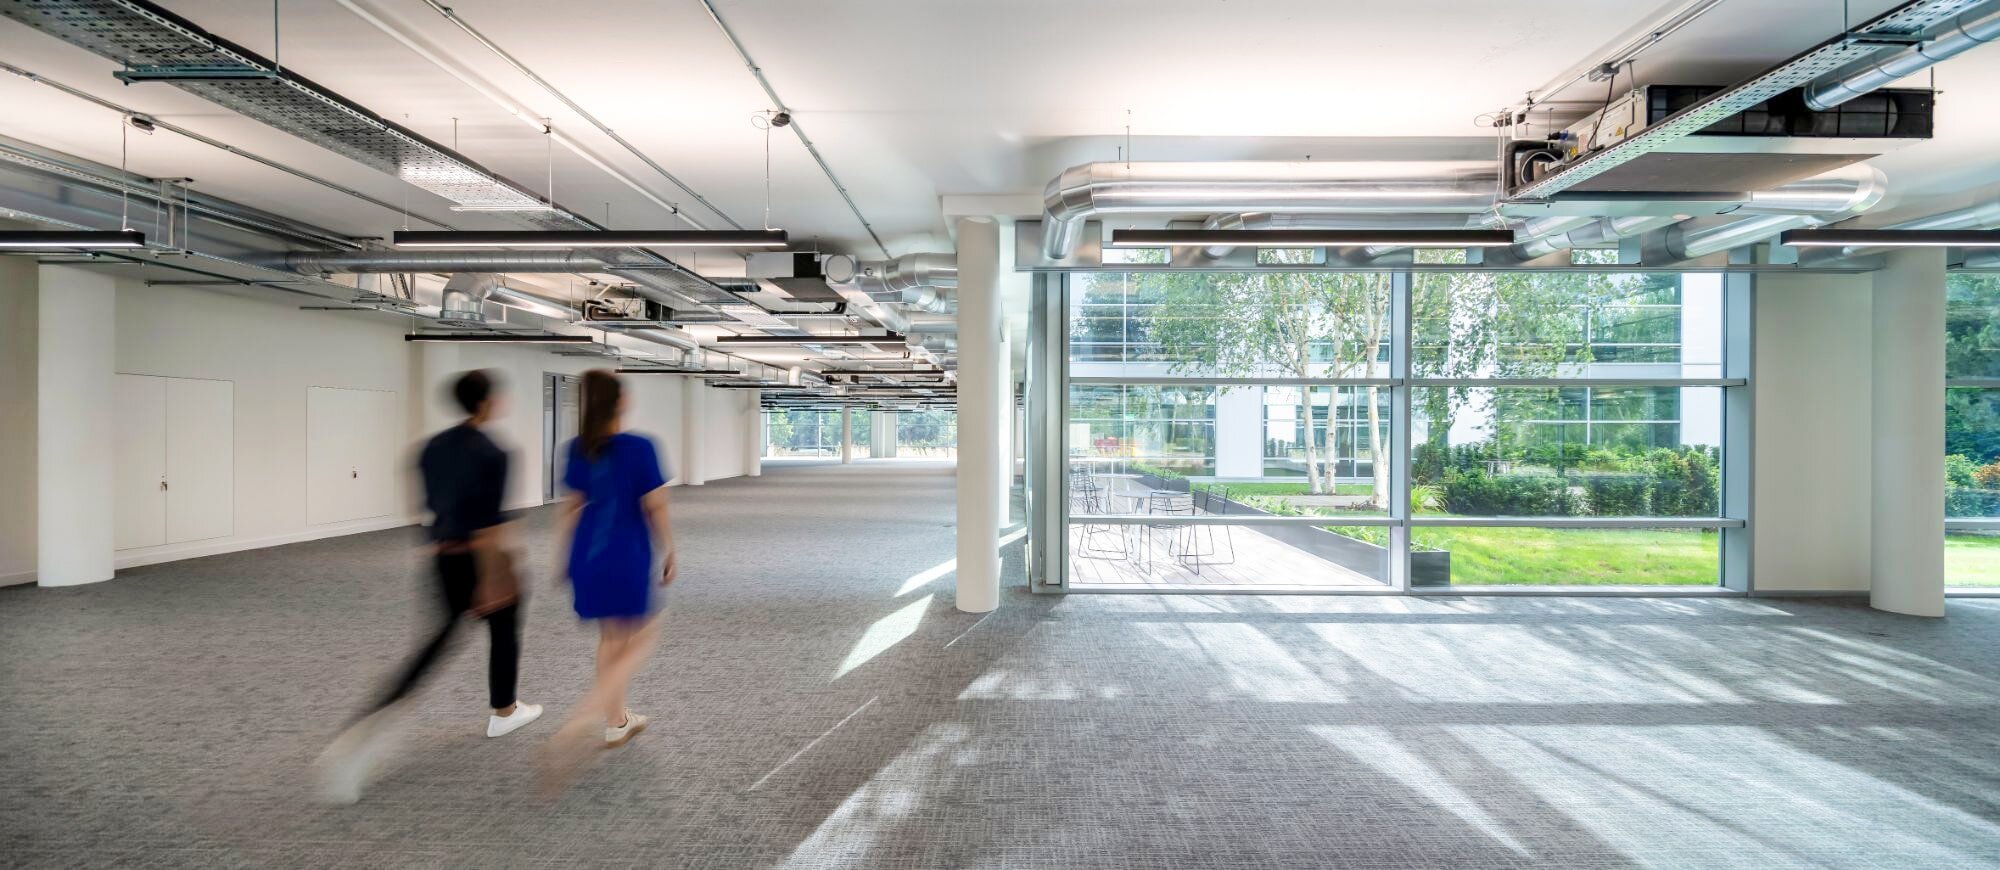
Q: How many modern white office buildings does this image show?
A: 1